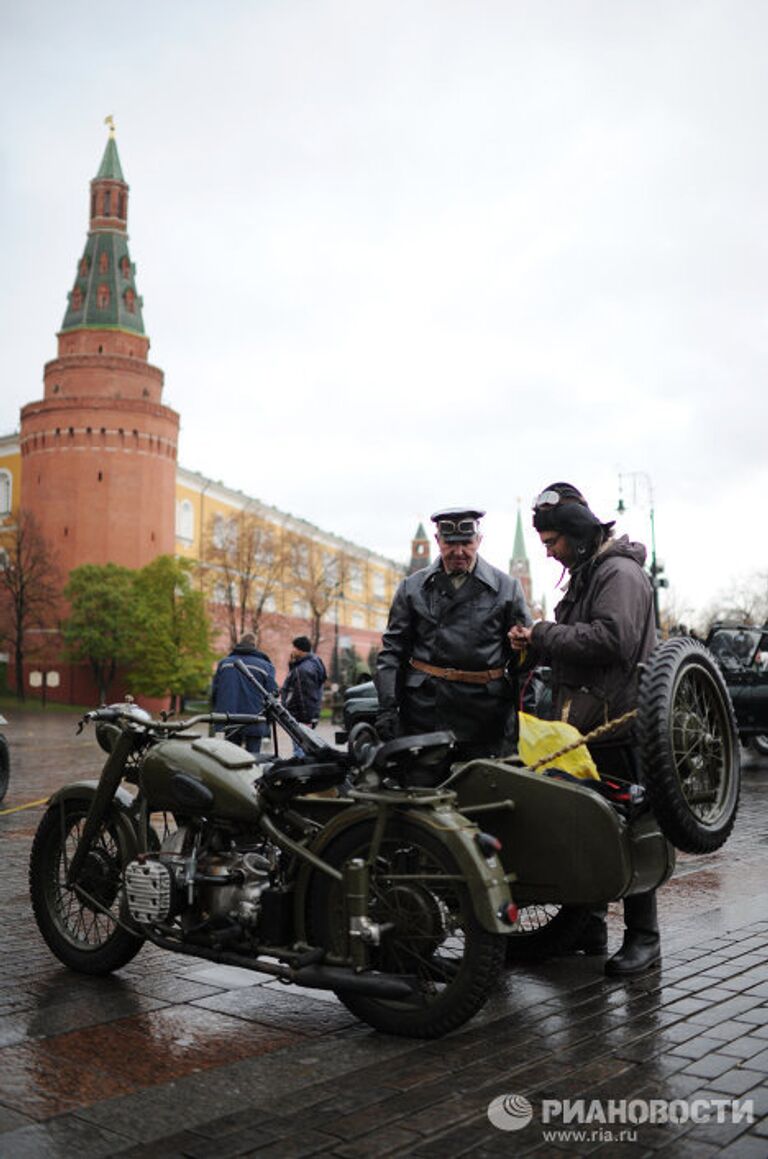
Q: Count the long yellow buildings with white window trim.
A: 1